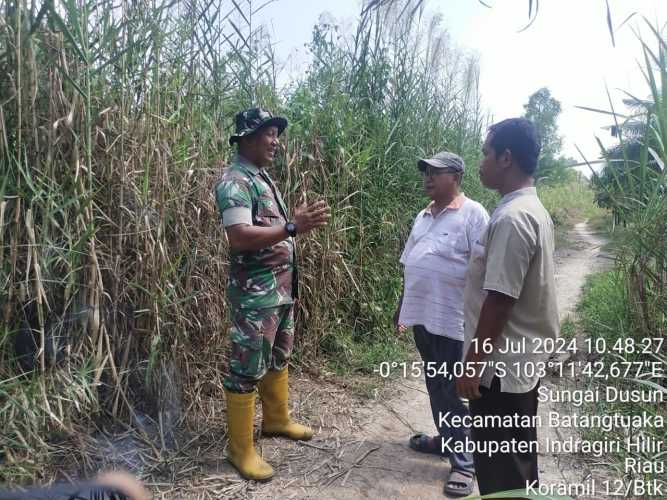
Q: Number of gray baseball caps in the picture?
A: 1